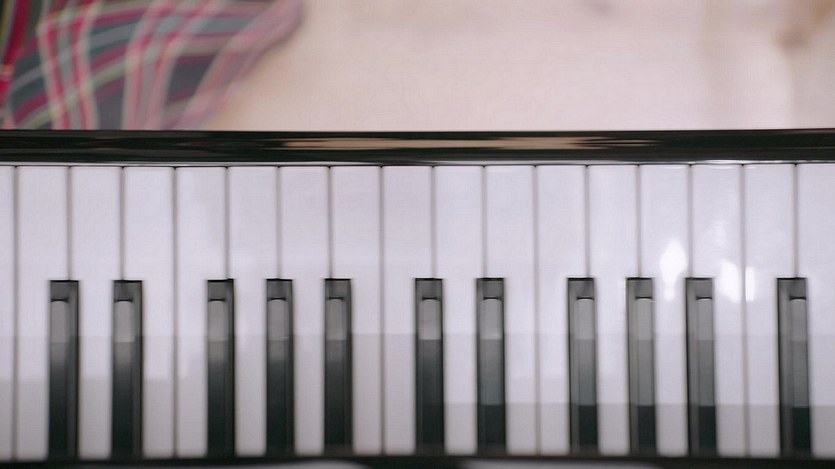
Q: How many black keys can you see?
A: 11